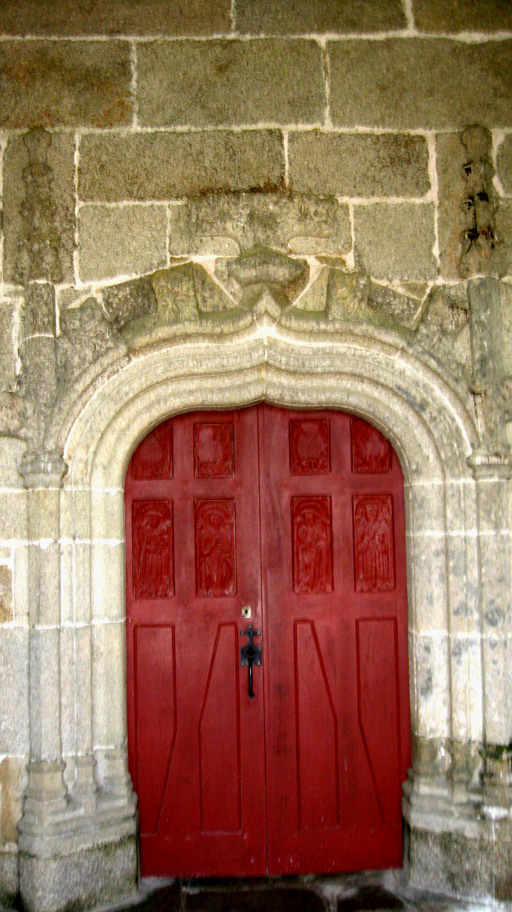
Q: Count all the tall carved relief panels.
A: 4